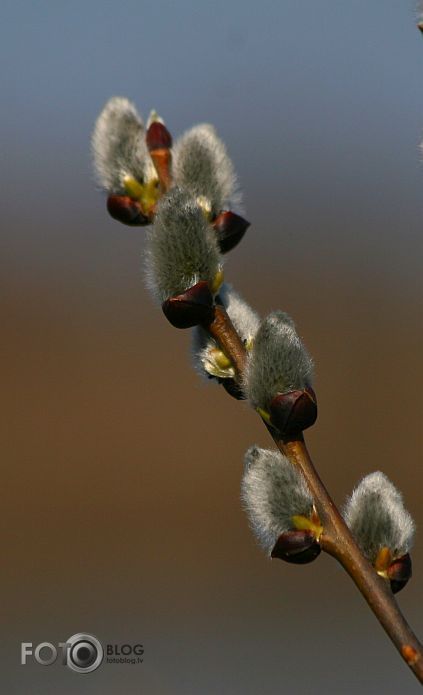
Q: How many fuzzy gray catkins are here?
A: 7